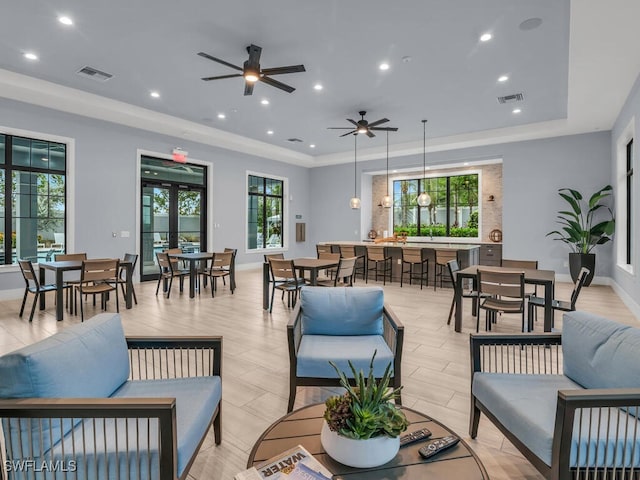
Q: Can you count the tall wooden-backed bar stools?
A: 5